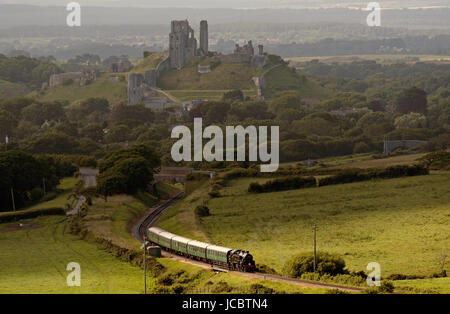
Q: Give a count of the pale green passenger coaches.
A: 5